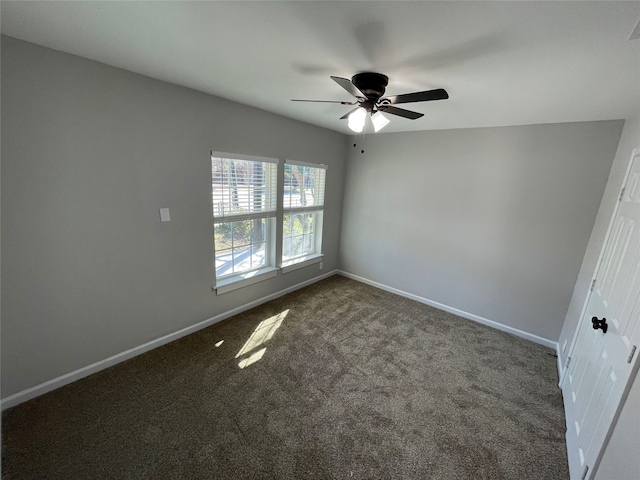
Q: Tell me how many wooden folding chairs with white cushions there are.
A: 0